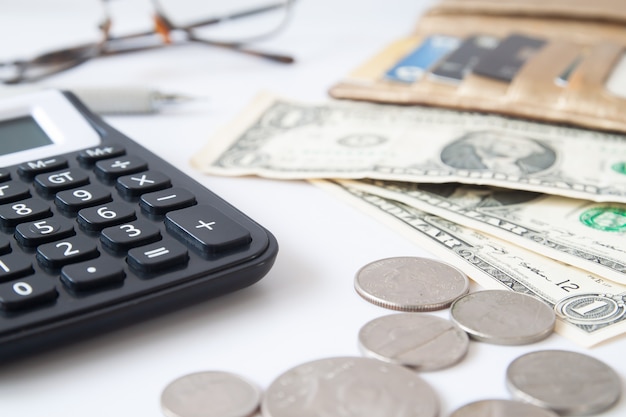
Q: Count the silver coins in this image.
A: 7